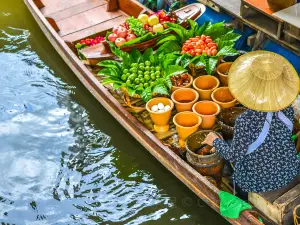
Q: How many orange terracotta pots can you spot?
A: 8